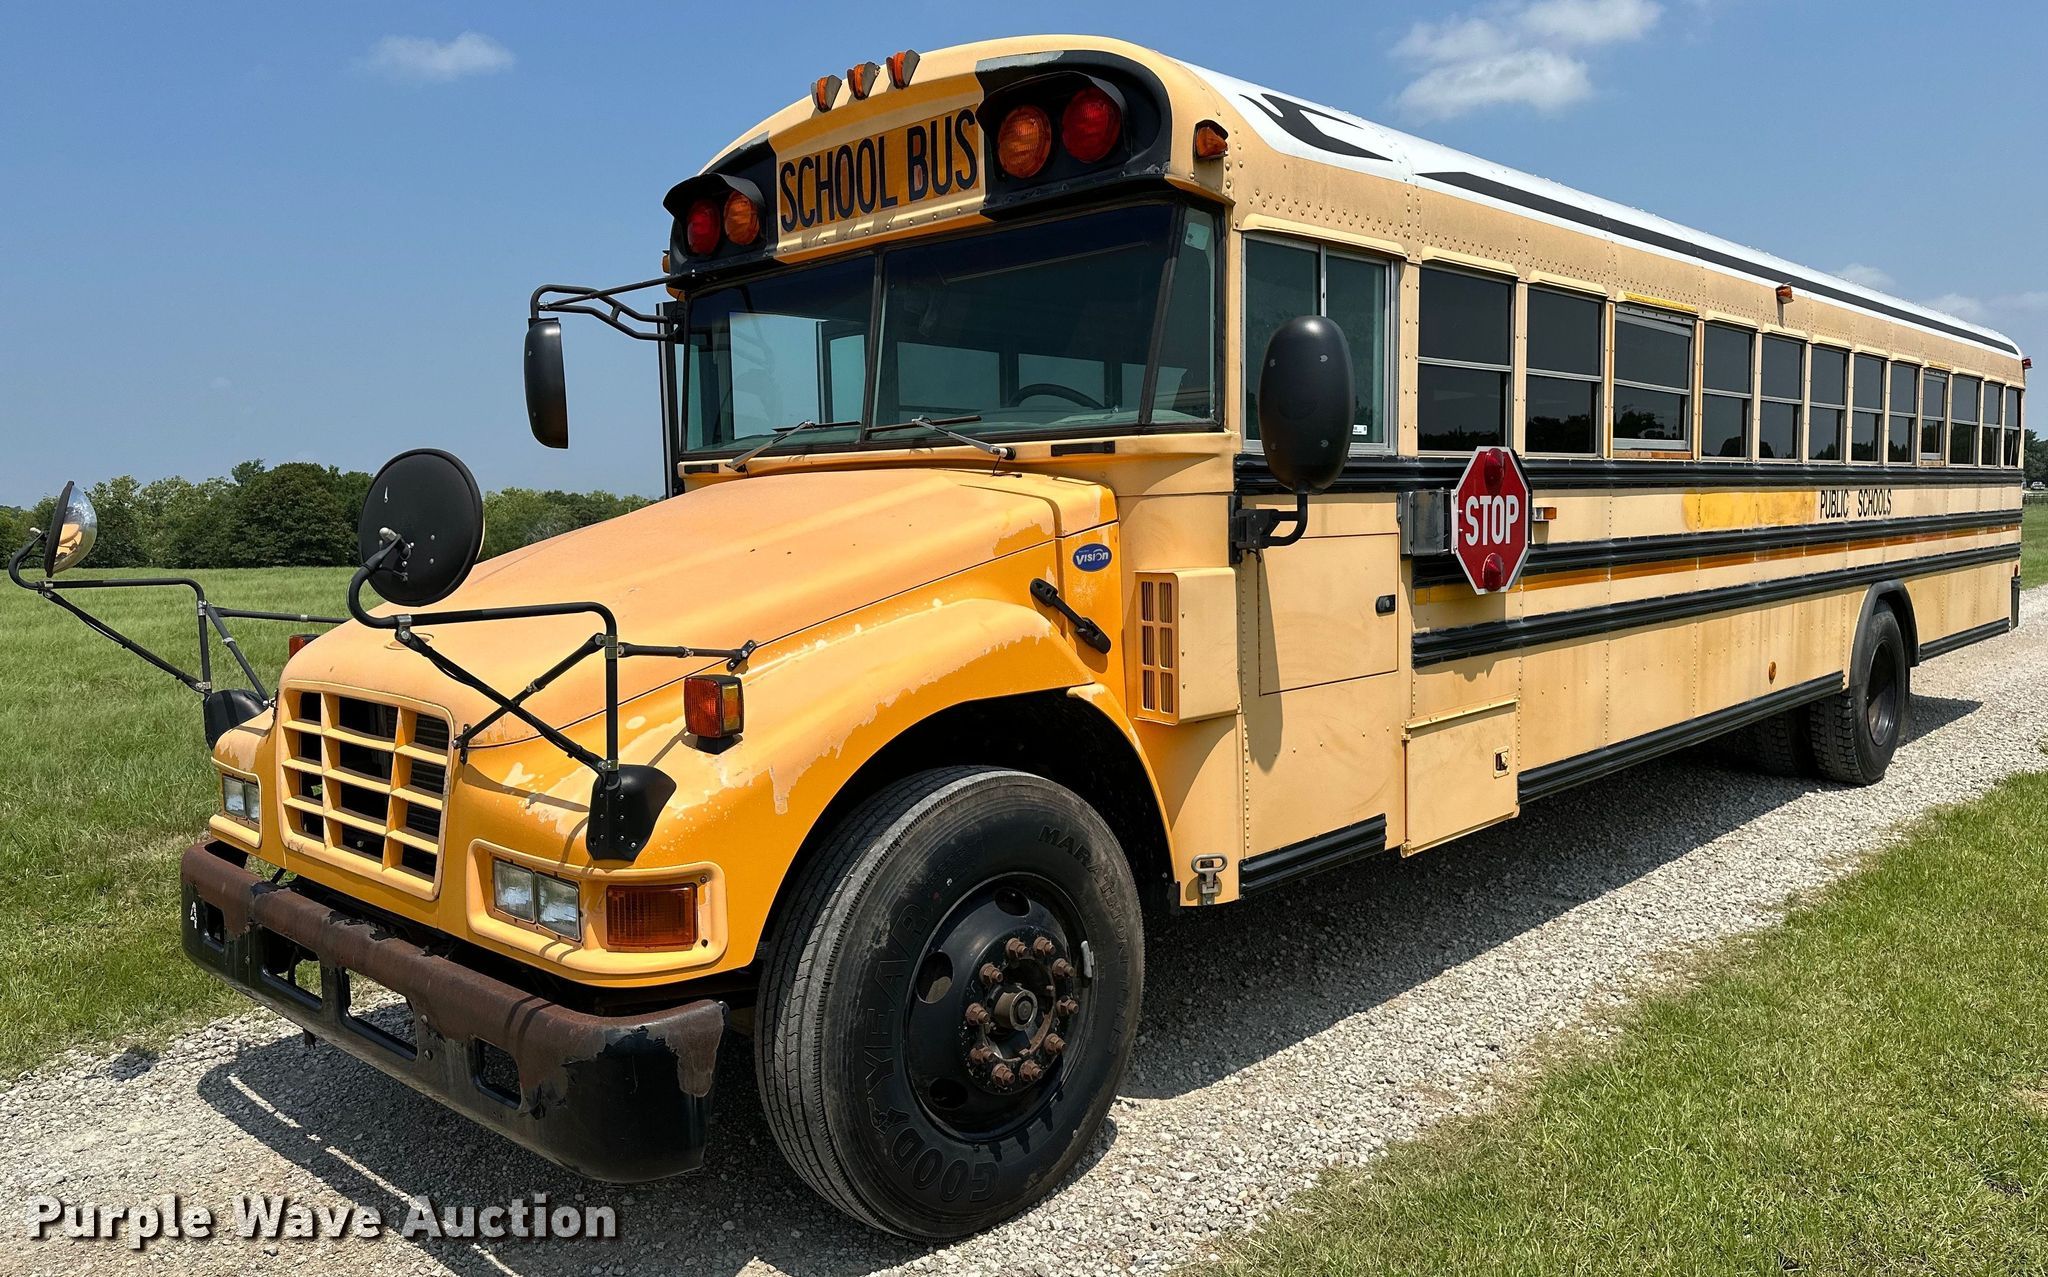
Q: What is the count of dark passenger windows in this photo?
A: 12